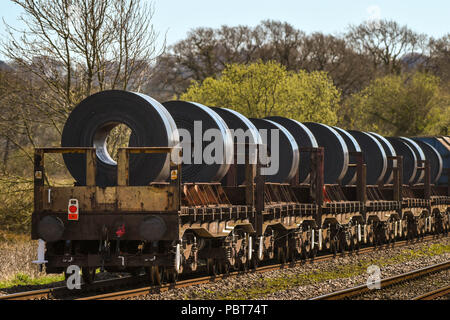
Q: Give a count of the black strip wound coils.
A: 12